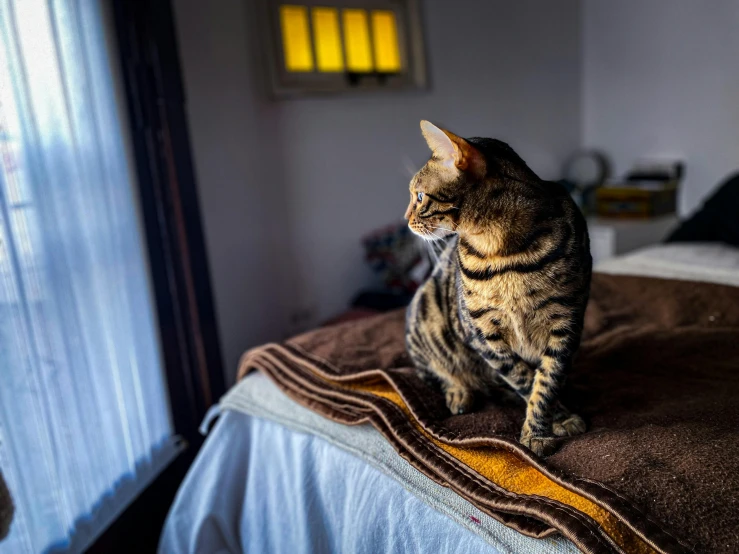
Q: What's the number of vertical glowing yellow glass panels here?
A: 4